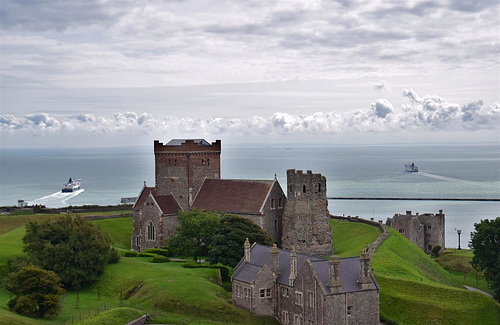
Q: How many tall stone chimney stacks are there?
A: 5